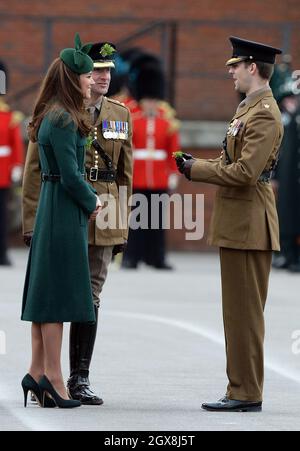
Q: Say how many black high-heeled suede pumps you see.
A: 2